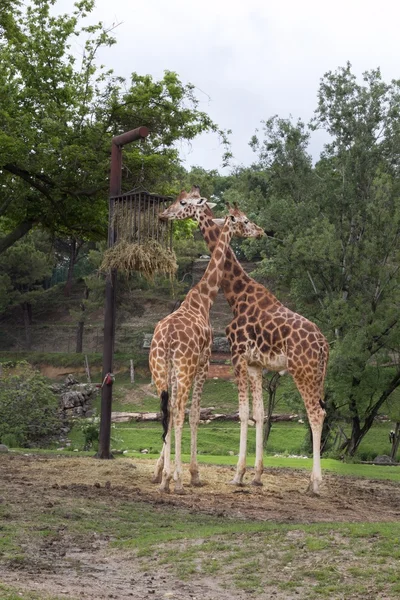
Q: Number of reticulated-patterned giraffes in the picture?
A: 2